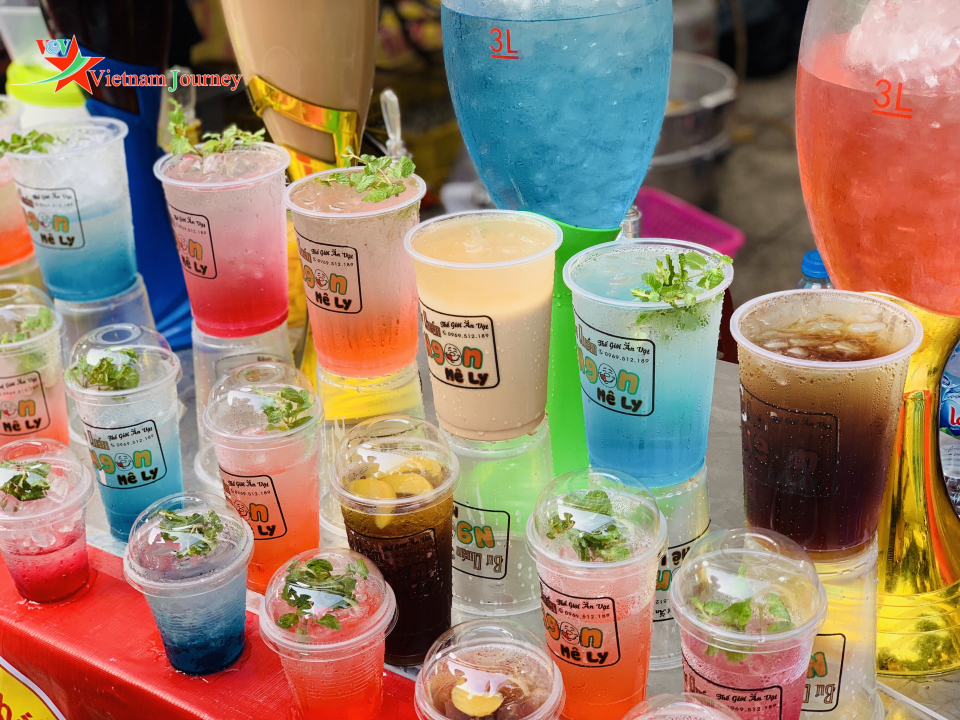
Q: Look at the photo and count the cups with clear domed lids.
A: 11